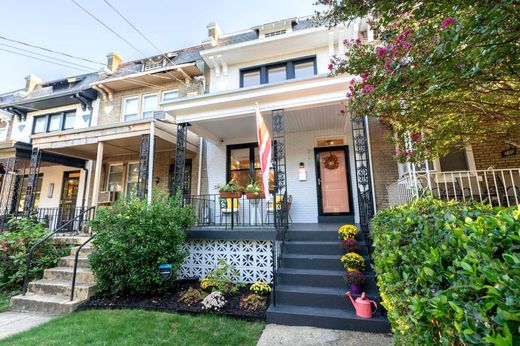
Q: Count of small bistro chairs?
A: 2